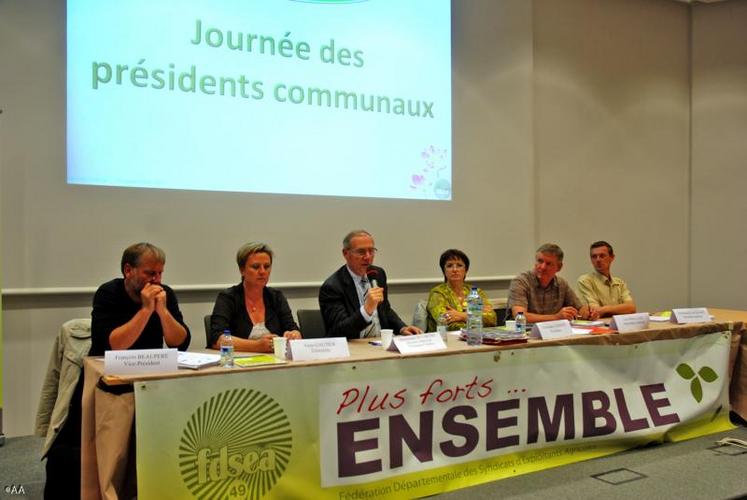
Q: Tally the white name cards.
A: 6